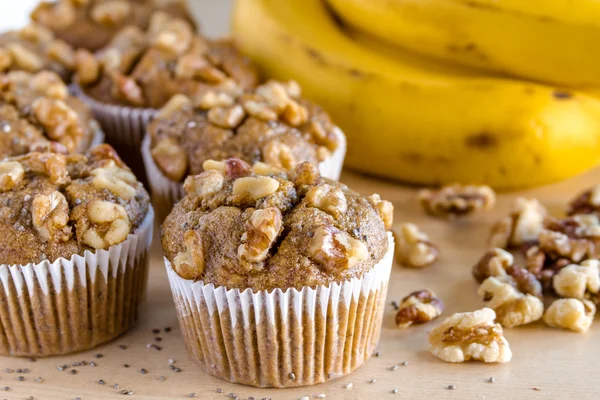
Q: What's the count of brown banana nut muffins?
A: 7